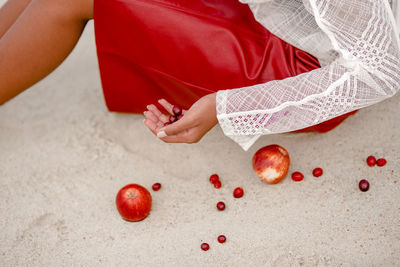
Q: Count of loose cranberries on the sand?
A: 12